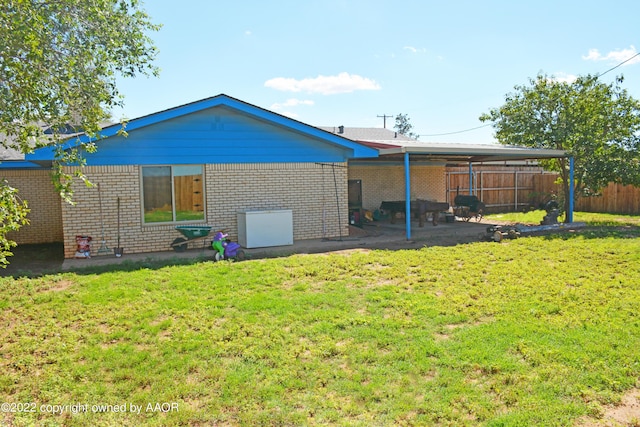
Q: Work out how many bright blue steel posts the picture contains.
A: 3